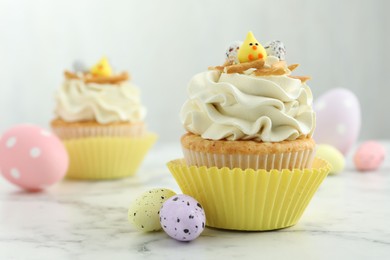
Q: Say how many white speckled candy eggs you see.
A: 2